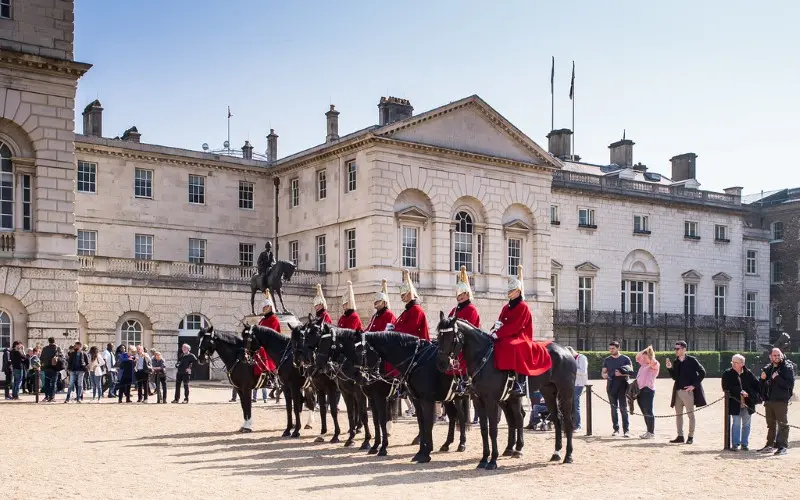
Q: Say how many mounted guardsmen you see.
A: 7